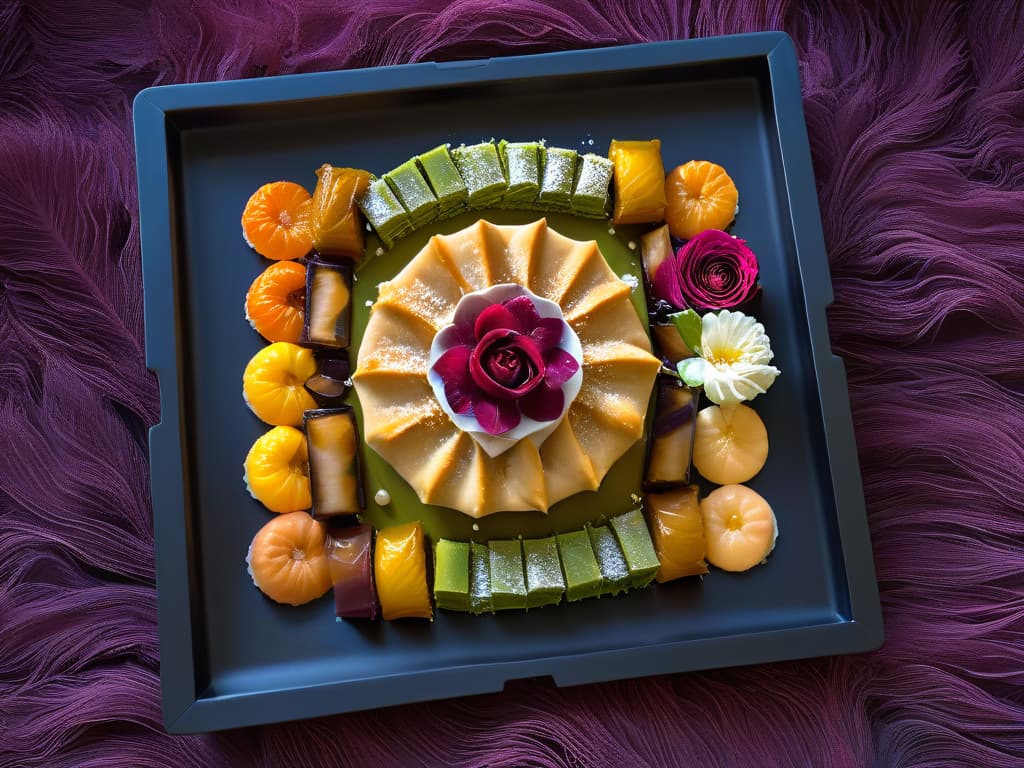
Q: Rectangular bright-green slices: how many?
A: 14